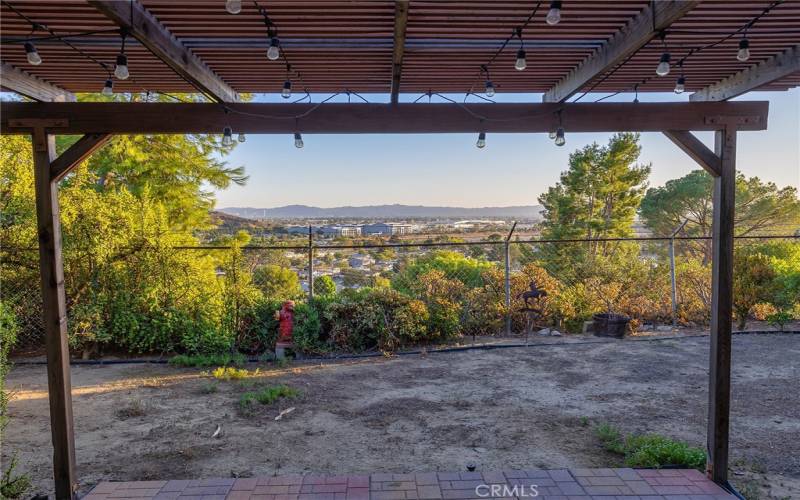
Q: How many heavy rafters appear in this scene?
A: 5